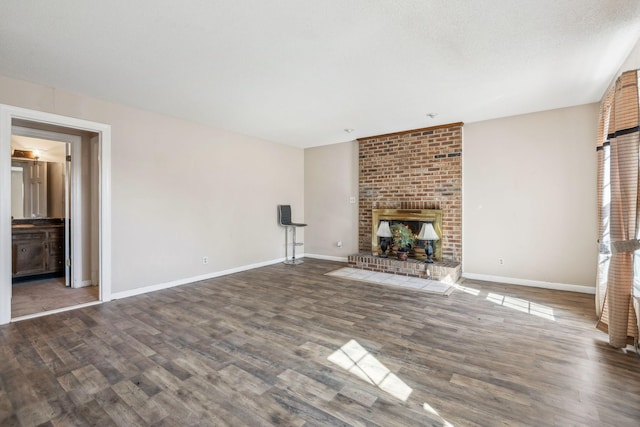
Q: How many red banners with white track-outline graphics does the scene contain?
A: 0